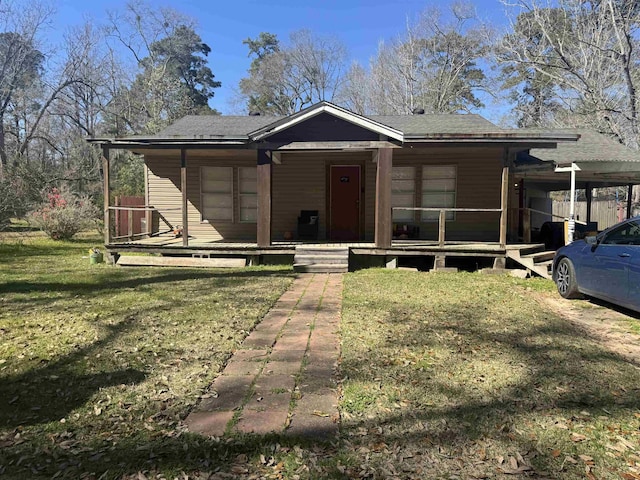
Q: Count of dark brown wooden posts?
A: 2